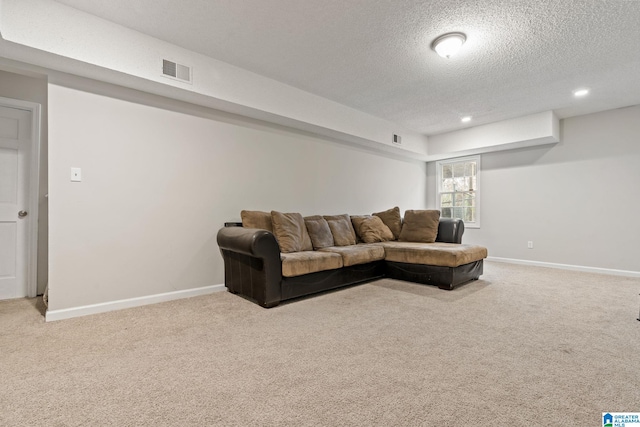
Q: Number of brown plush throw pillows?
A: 7